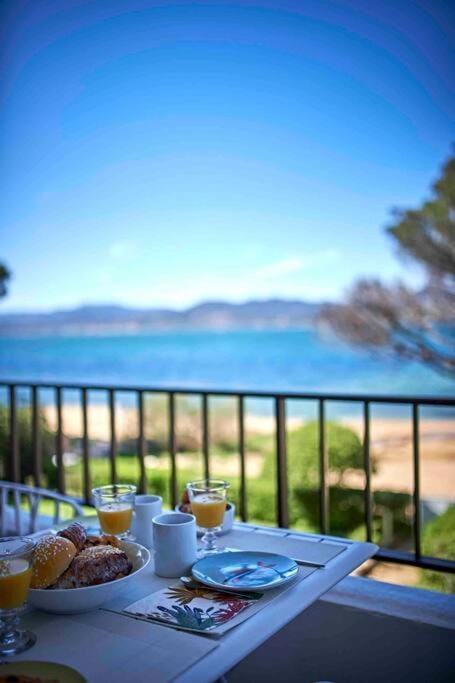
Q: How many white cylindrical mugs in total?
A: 2